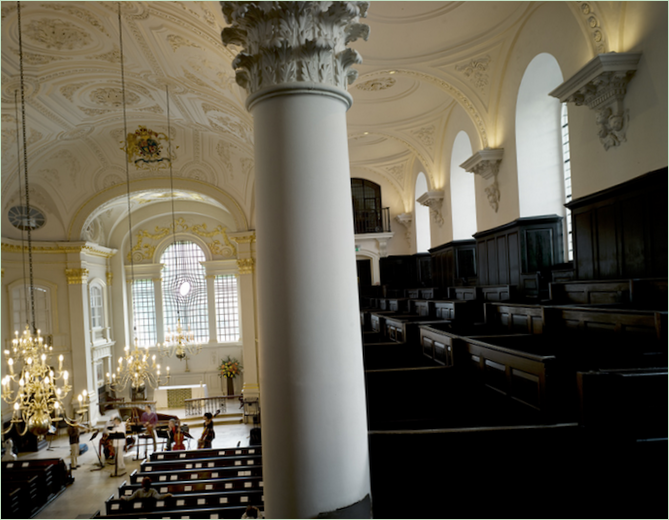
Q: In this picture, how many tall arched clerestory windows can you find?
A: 3